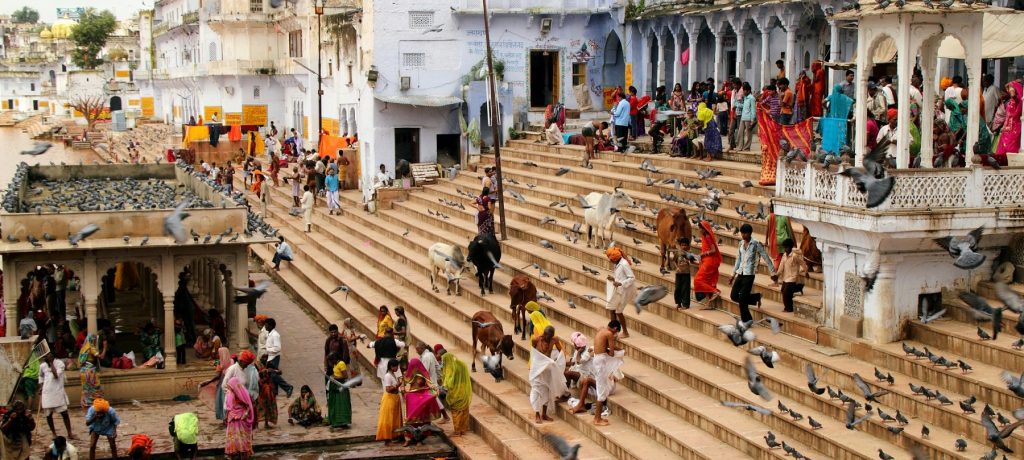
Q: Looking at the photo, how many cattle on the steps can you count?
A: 6